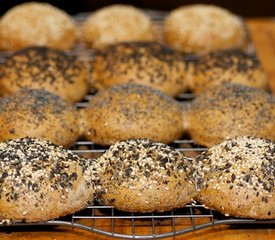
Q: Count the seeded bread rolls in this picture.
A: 12